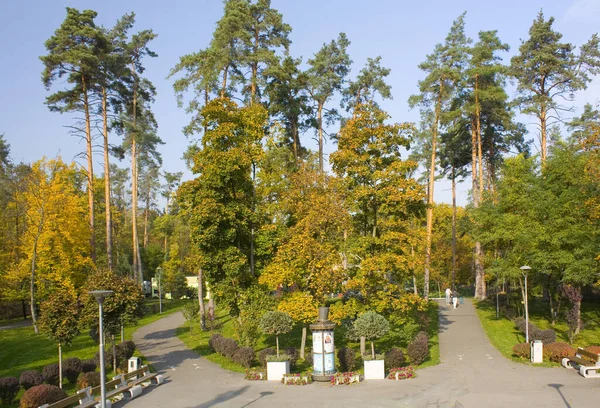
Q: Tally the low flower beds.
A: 4